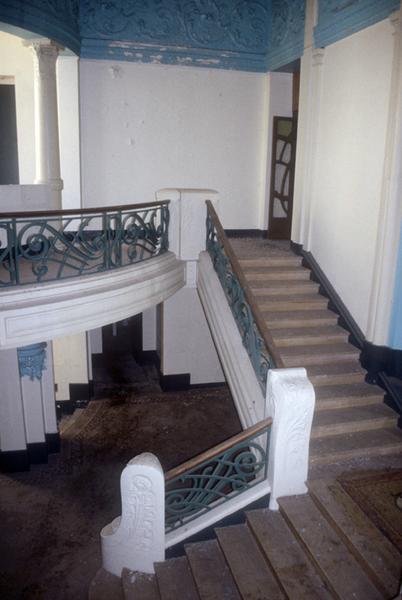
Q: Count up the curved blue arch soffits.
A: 1